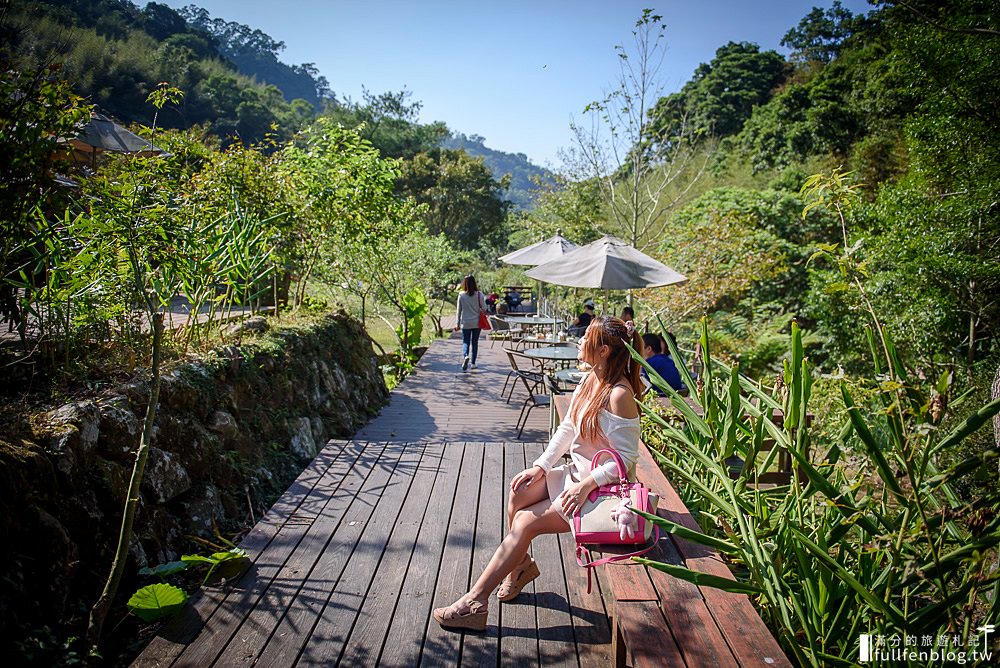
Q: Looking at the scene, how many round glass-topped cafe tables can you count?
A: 4